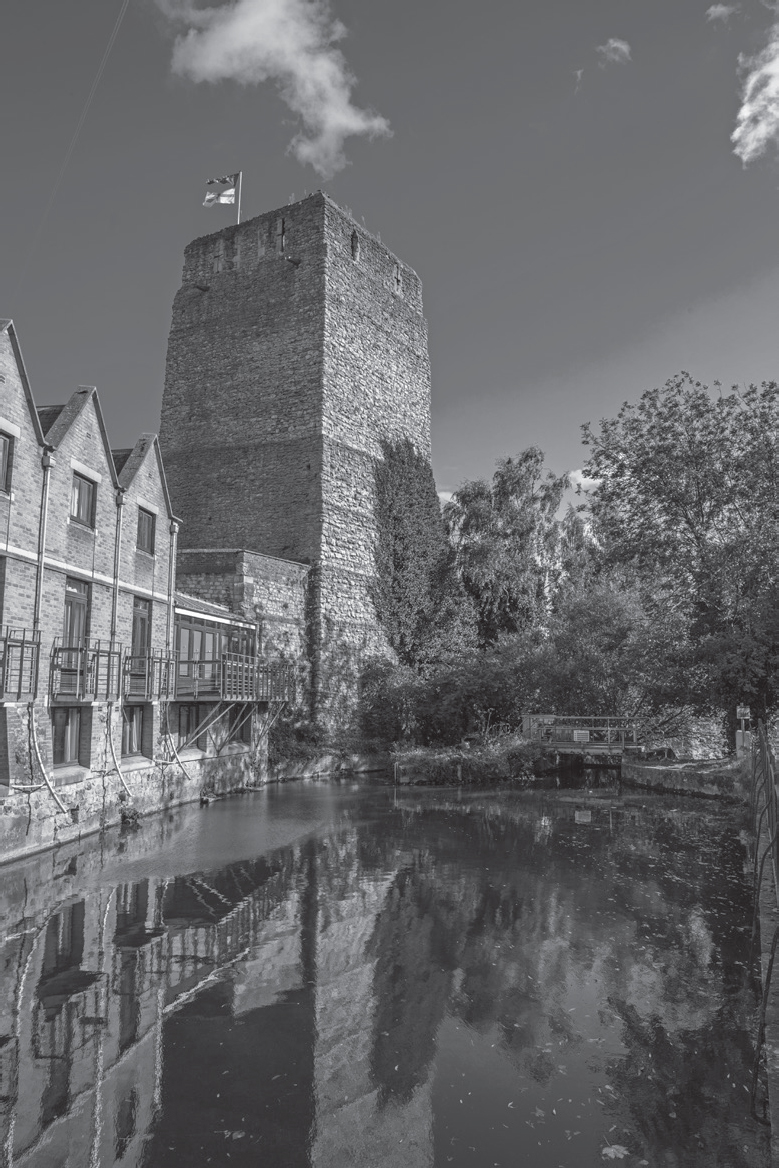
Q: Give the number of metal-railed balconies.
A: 4